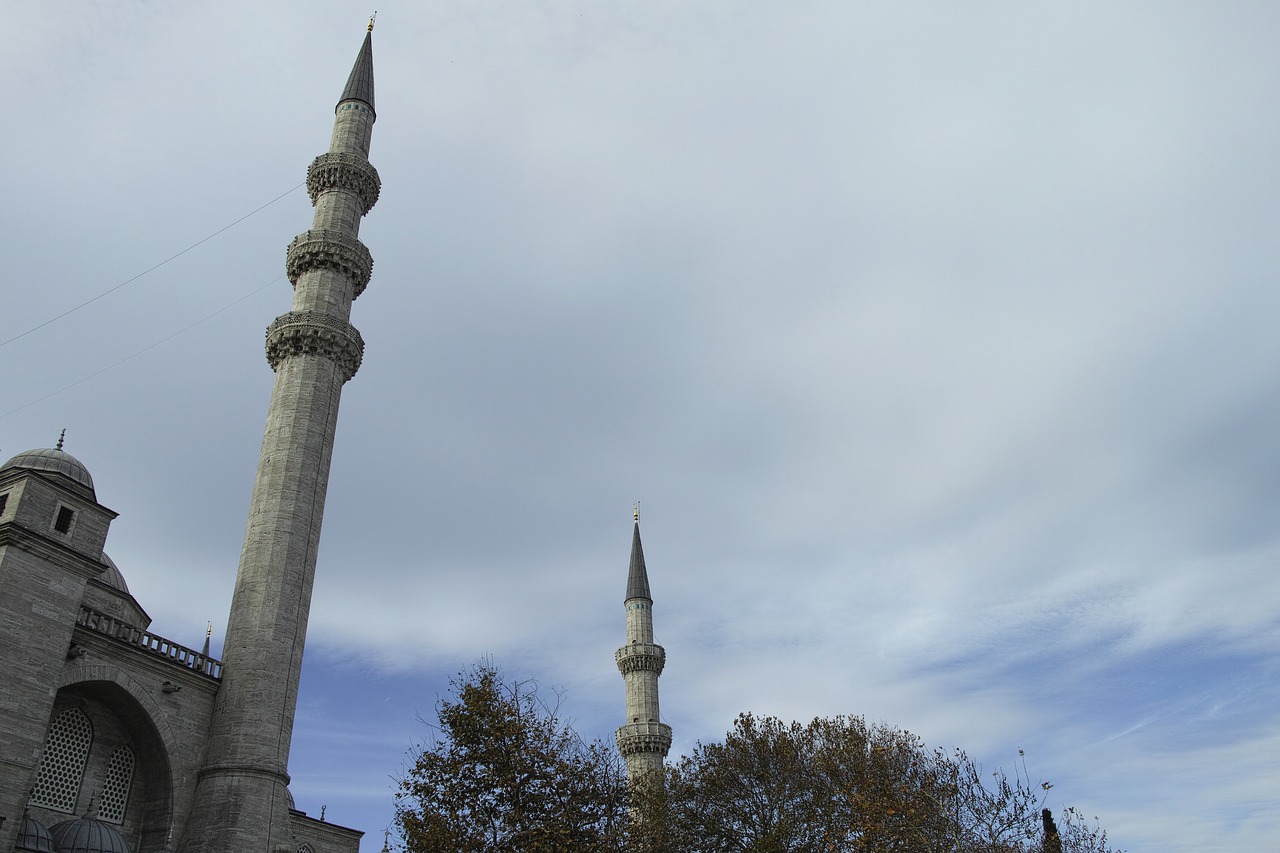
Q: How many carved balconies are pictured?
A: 5